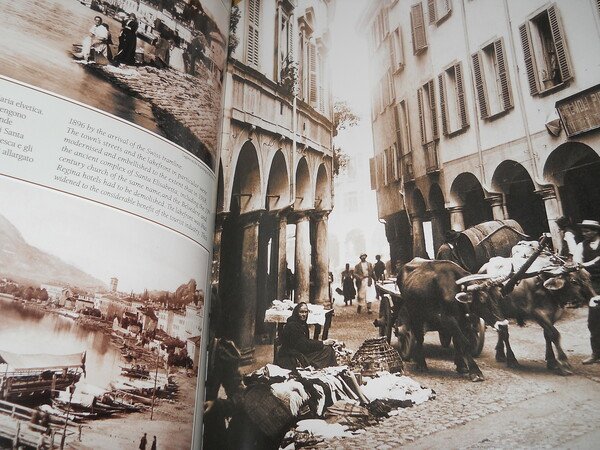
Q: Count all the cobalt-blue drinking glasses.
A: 0